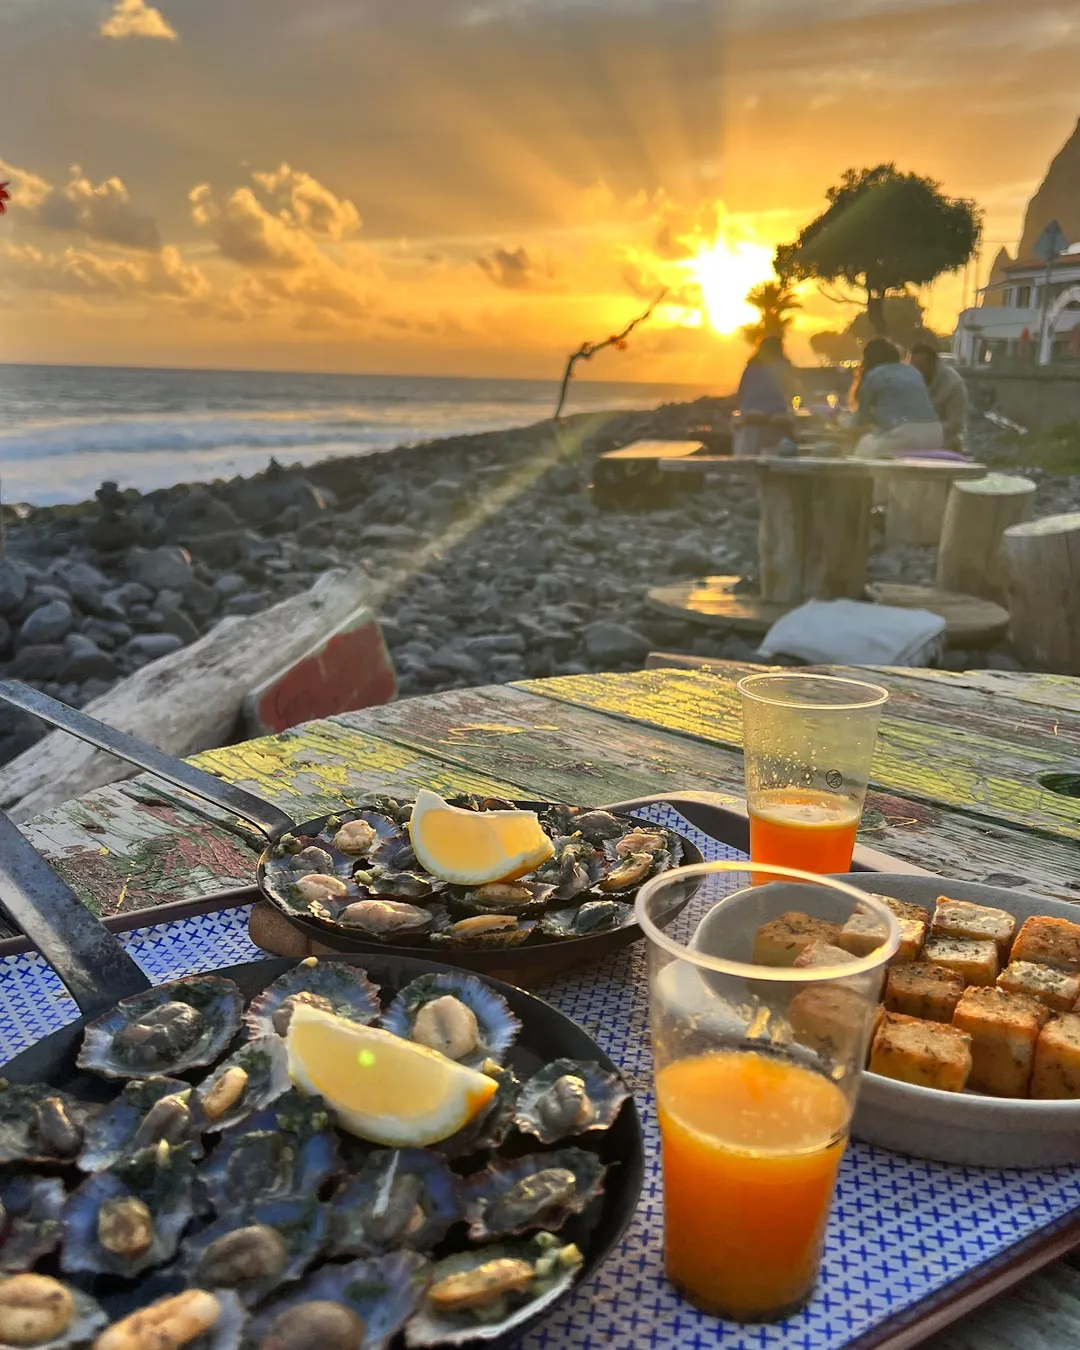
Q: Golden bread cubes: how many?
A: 13